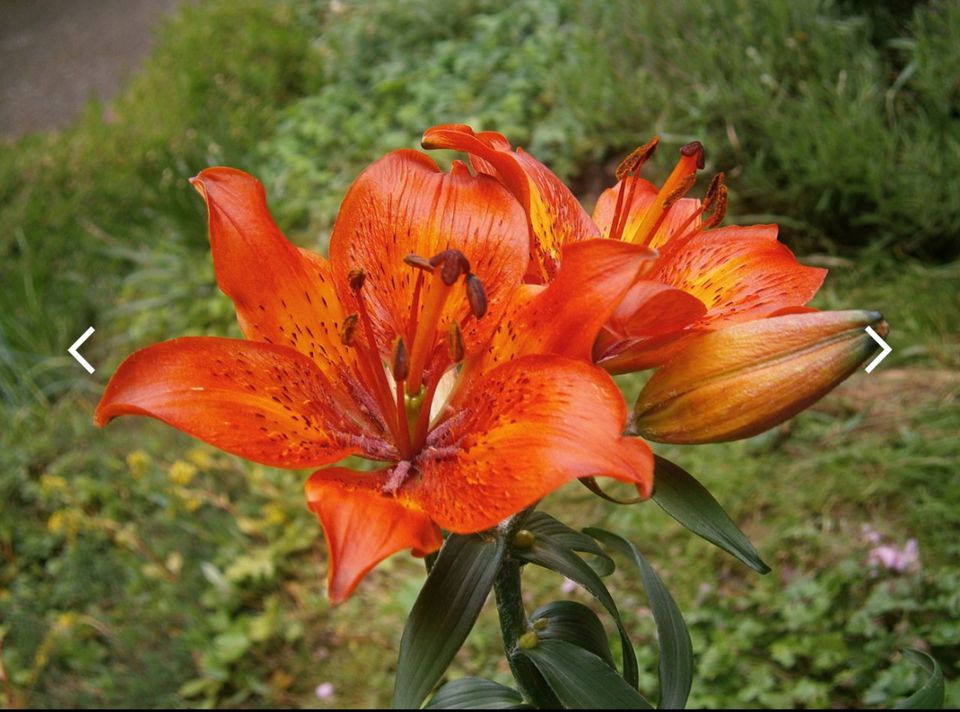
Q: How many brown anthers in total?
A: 11